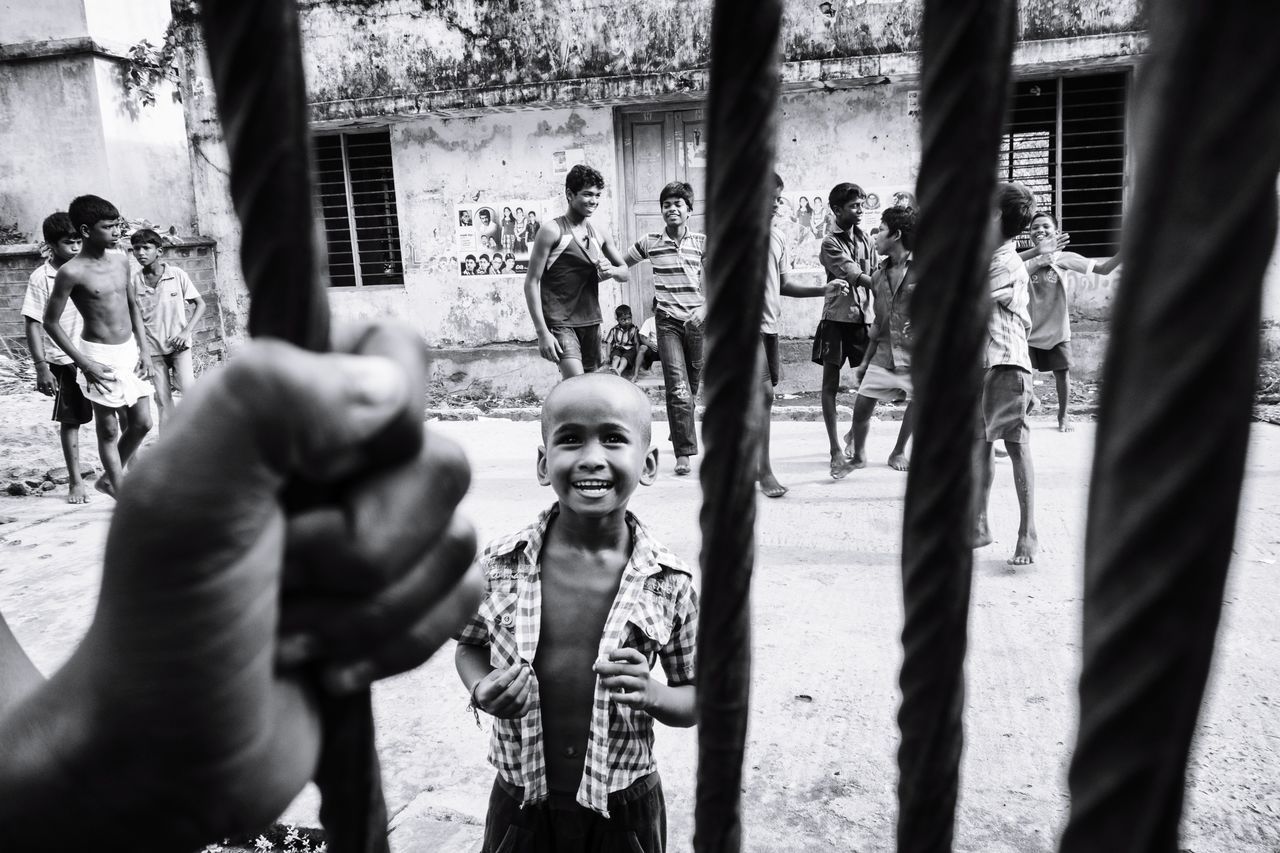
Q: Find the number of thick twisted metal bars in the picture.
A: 4